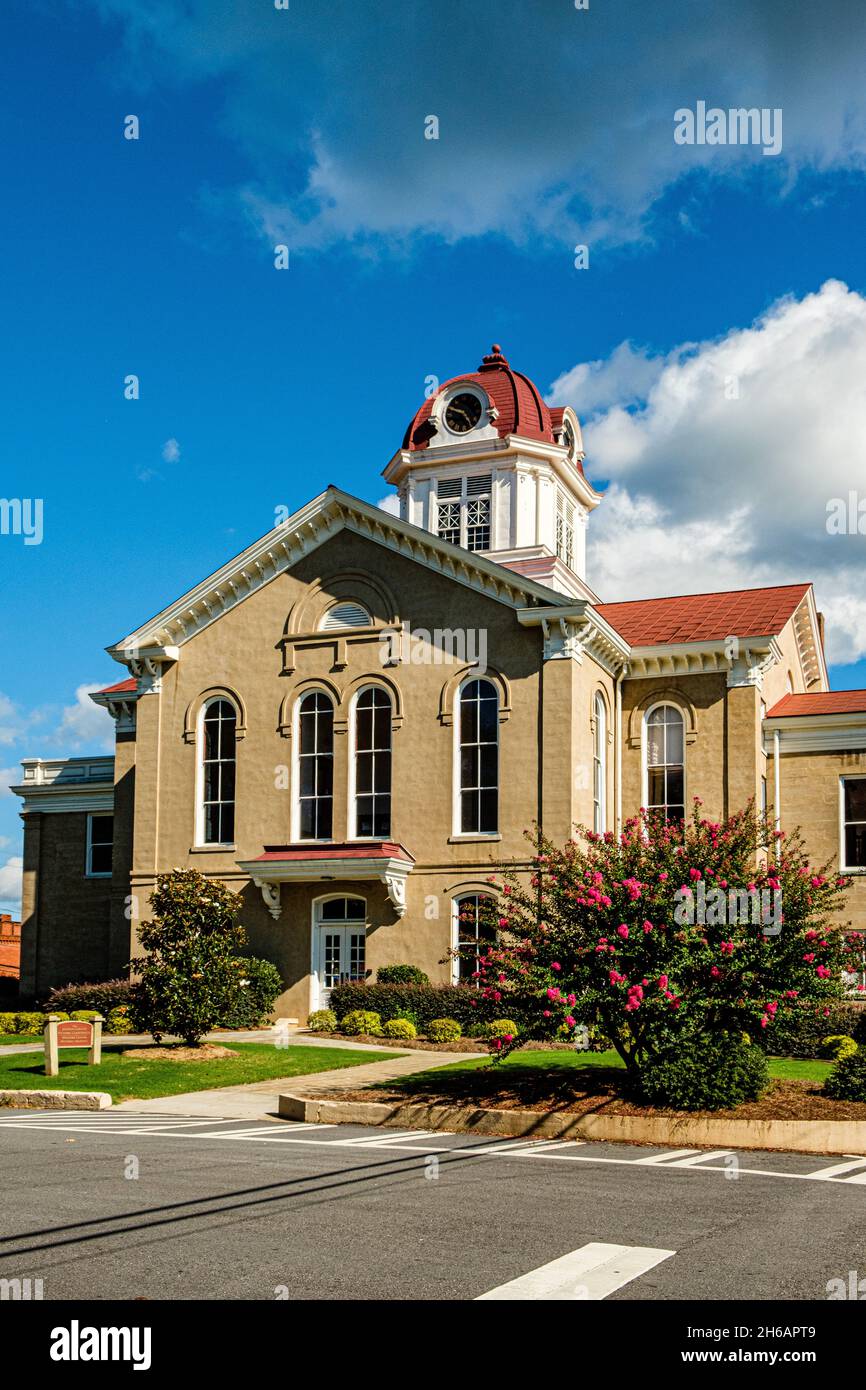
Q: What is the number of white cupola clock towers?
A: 1